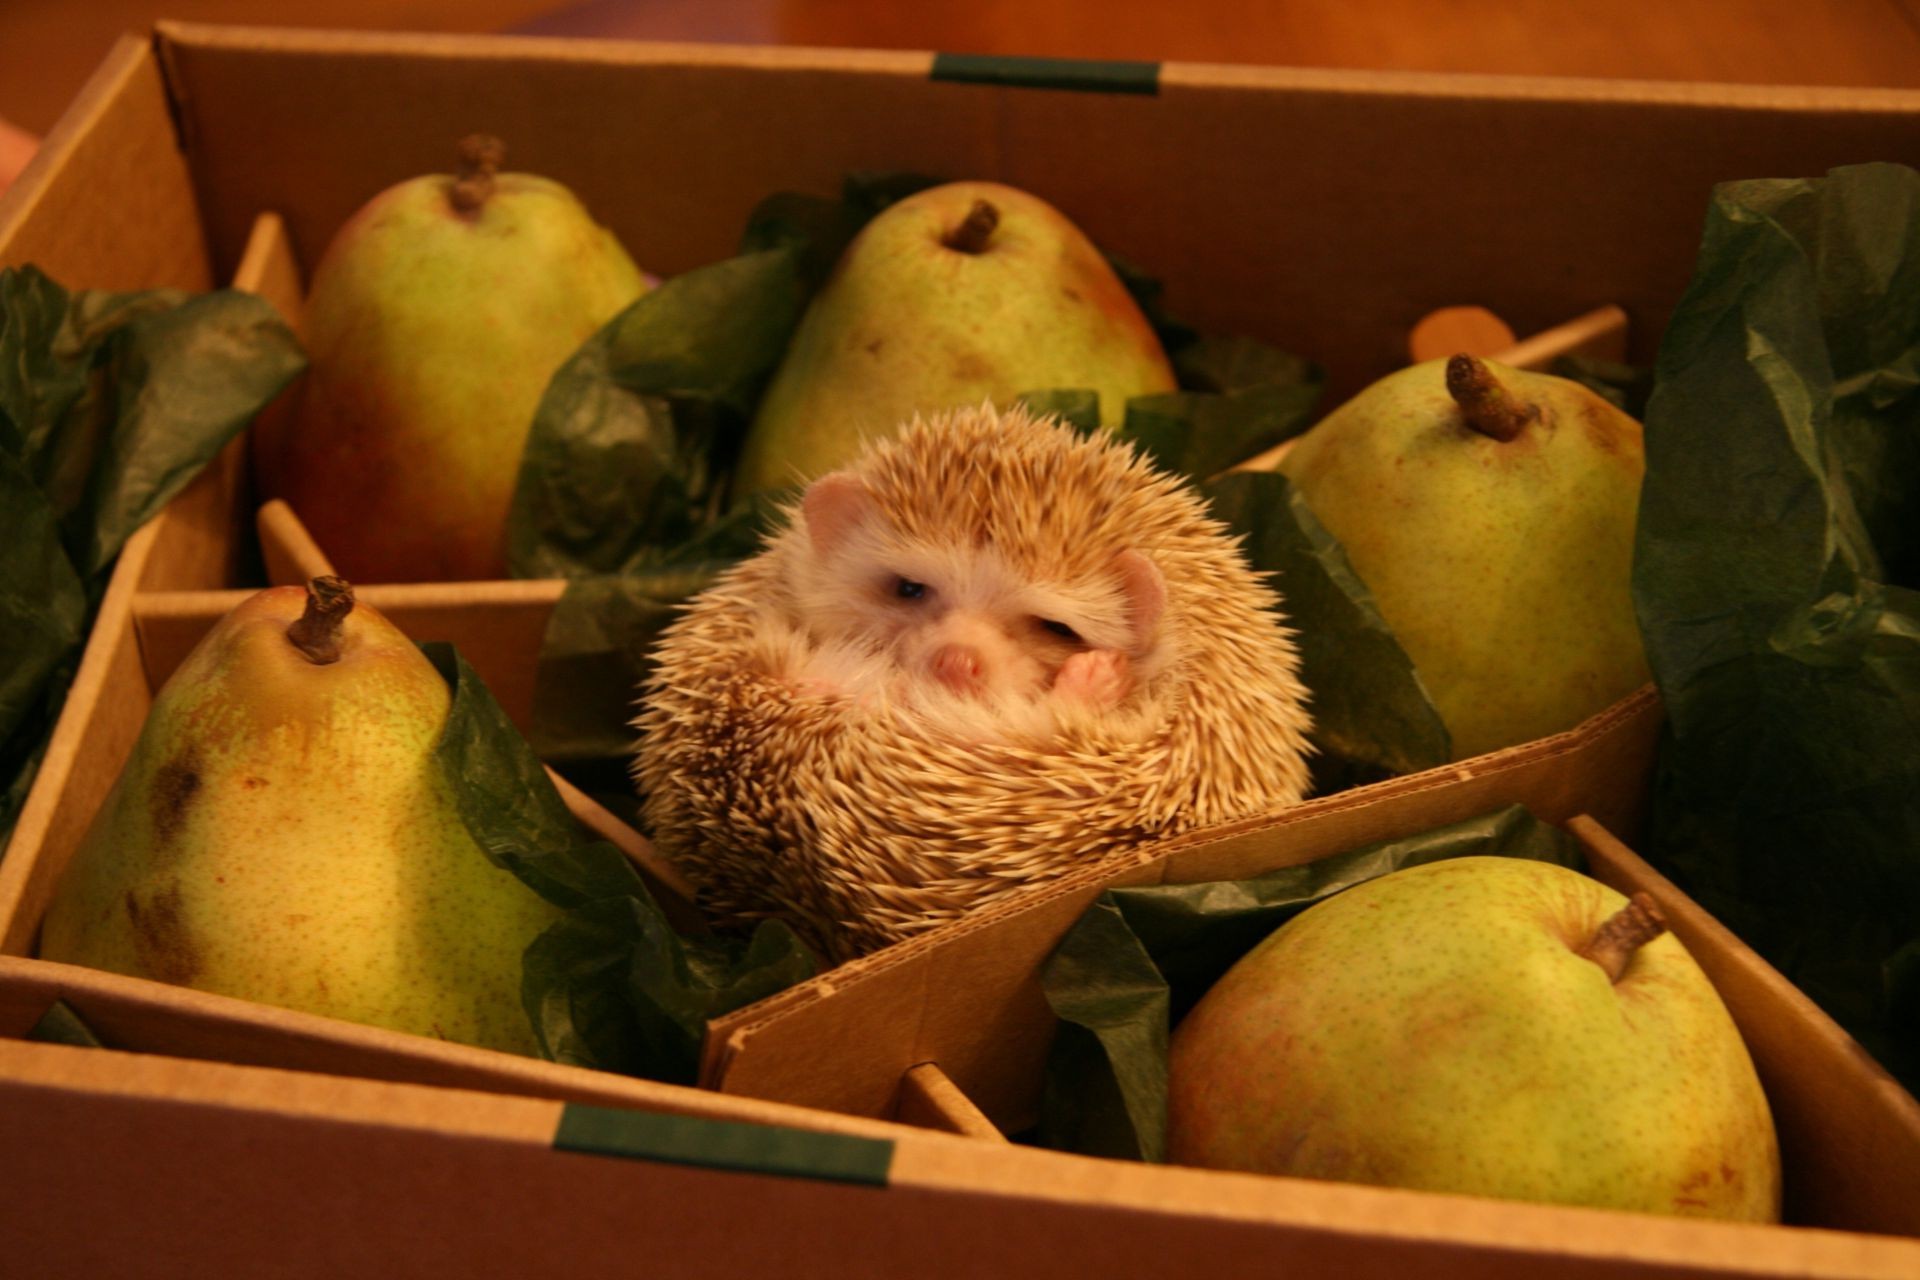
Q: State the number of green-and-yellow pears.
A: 5